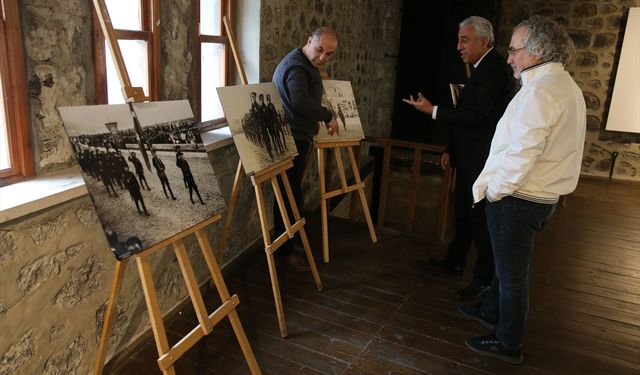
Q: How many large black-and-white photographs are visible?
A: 3